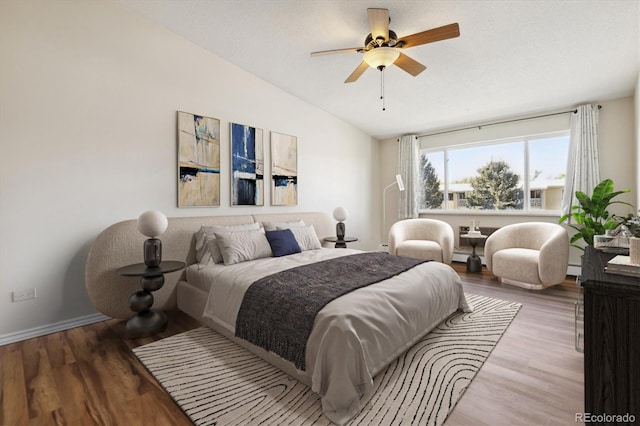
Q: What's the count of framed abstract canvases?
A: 3